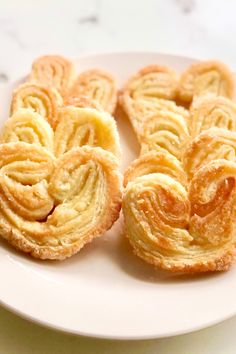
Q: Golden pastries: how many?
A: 8